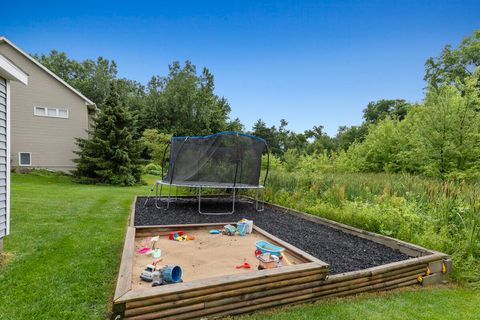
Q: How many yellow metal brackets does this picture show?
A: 3